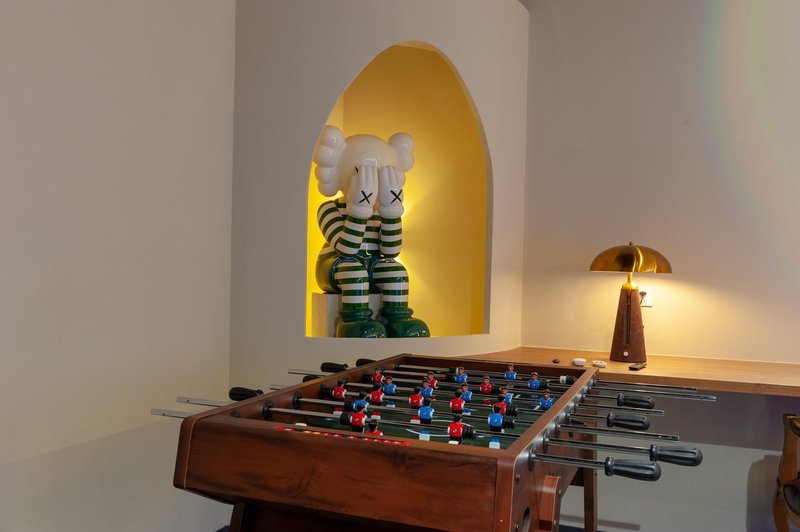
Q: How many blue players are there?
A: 11